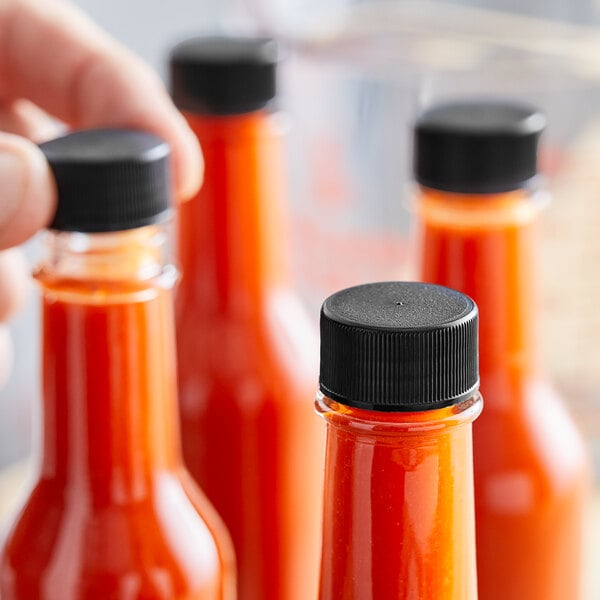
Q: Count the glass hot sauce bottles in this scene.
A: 4